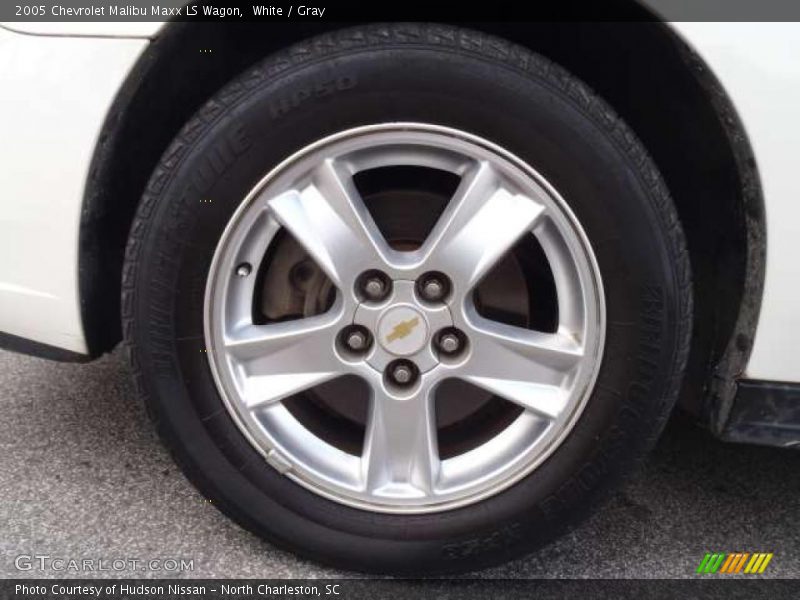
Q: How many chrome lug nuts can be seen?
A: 5